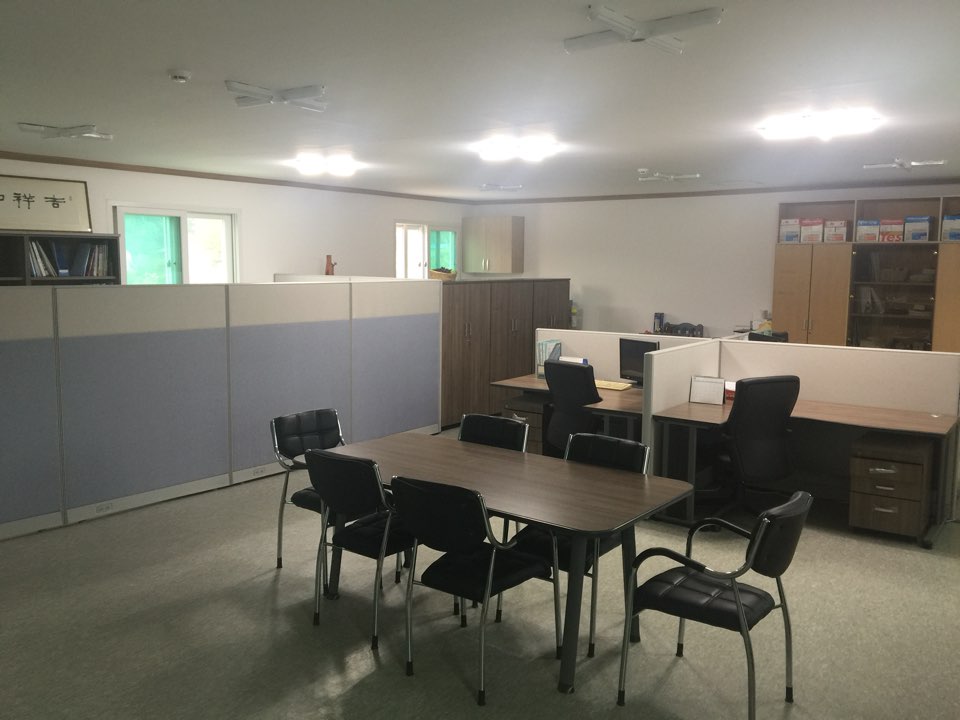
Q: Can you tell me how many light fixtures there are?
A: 9